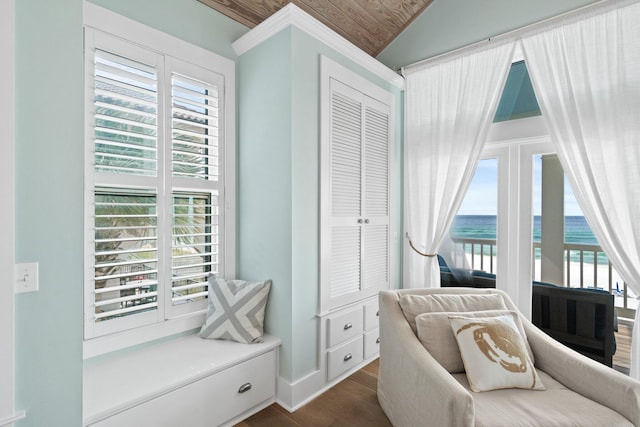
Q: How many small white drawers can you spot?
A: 4